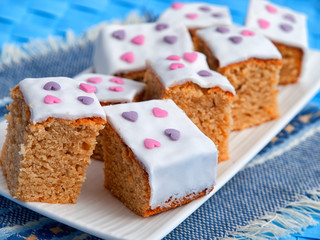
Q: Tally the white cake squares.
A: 8